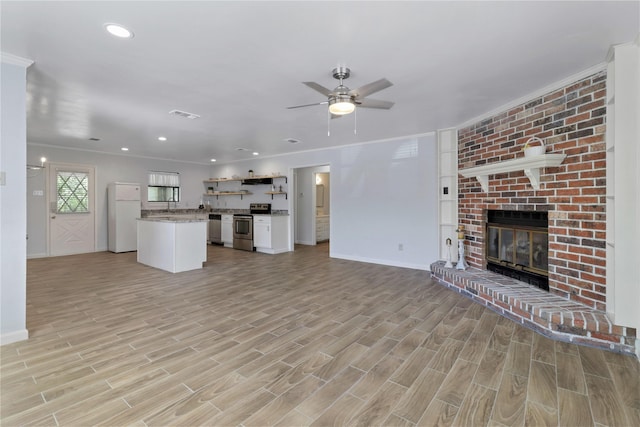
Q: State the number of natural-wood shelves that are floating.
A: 3